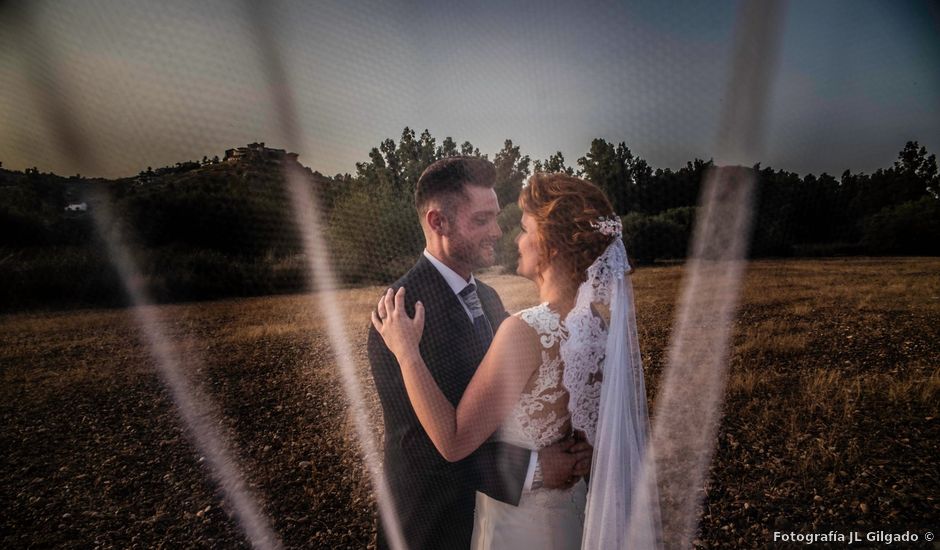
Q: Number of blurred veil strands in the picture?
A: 3